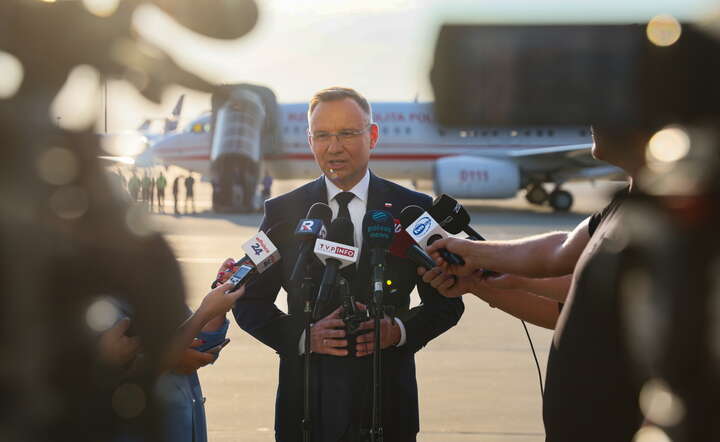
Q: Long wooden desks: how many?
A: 0